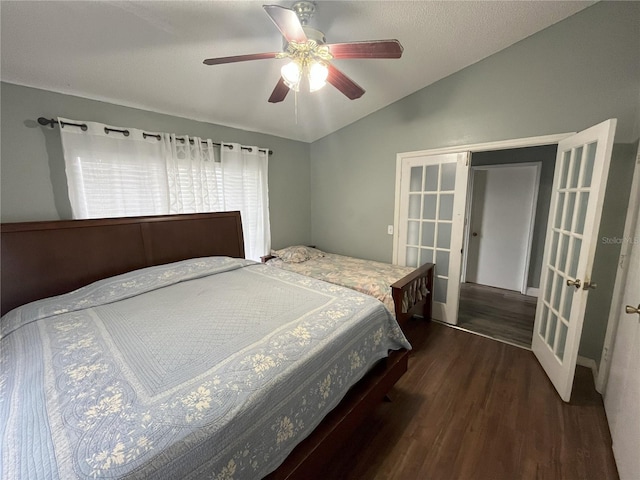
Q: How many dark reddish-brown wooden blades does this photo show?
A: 5